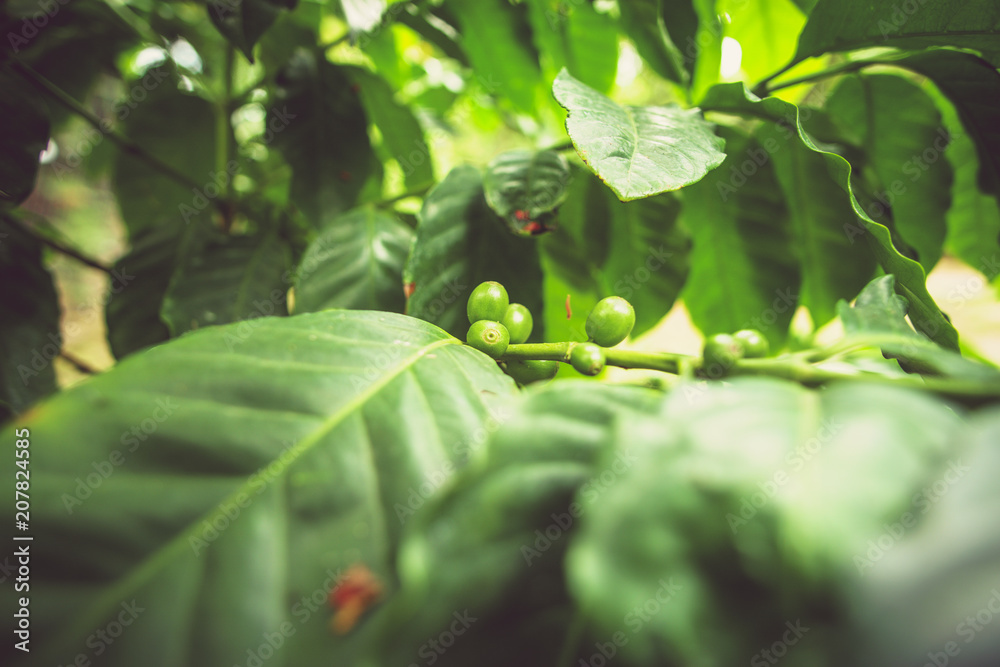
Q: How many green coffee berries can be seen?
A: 8